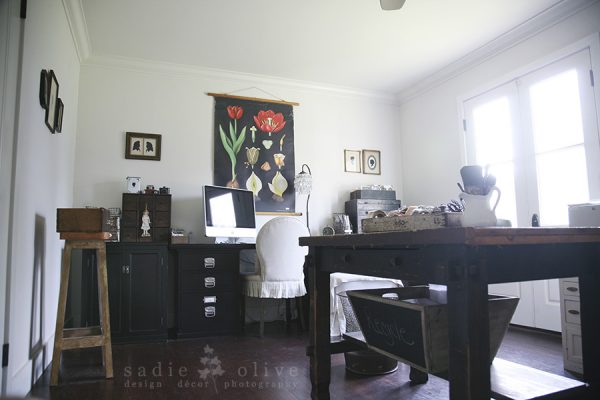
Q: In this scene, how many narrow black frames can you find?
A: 3